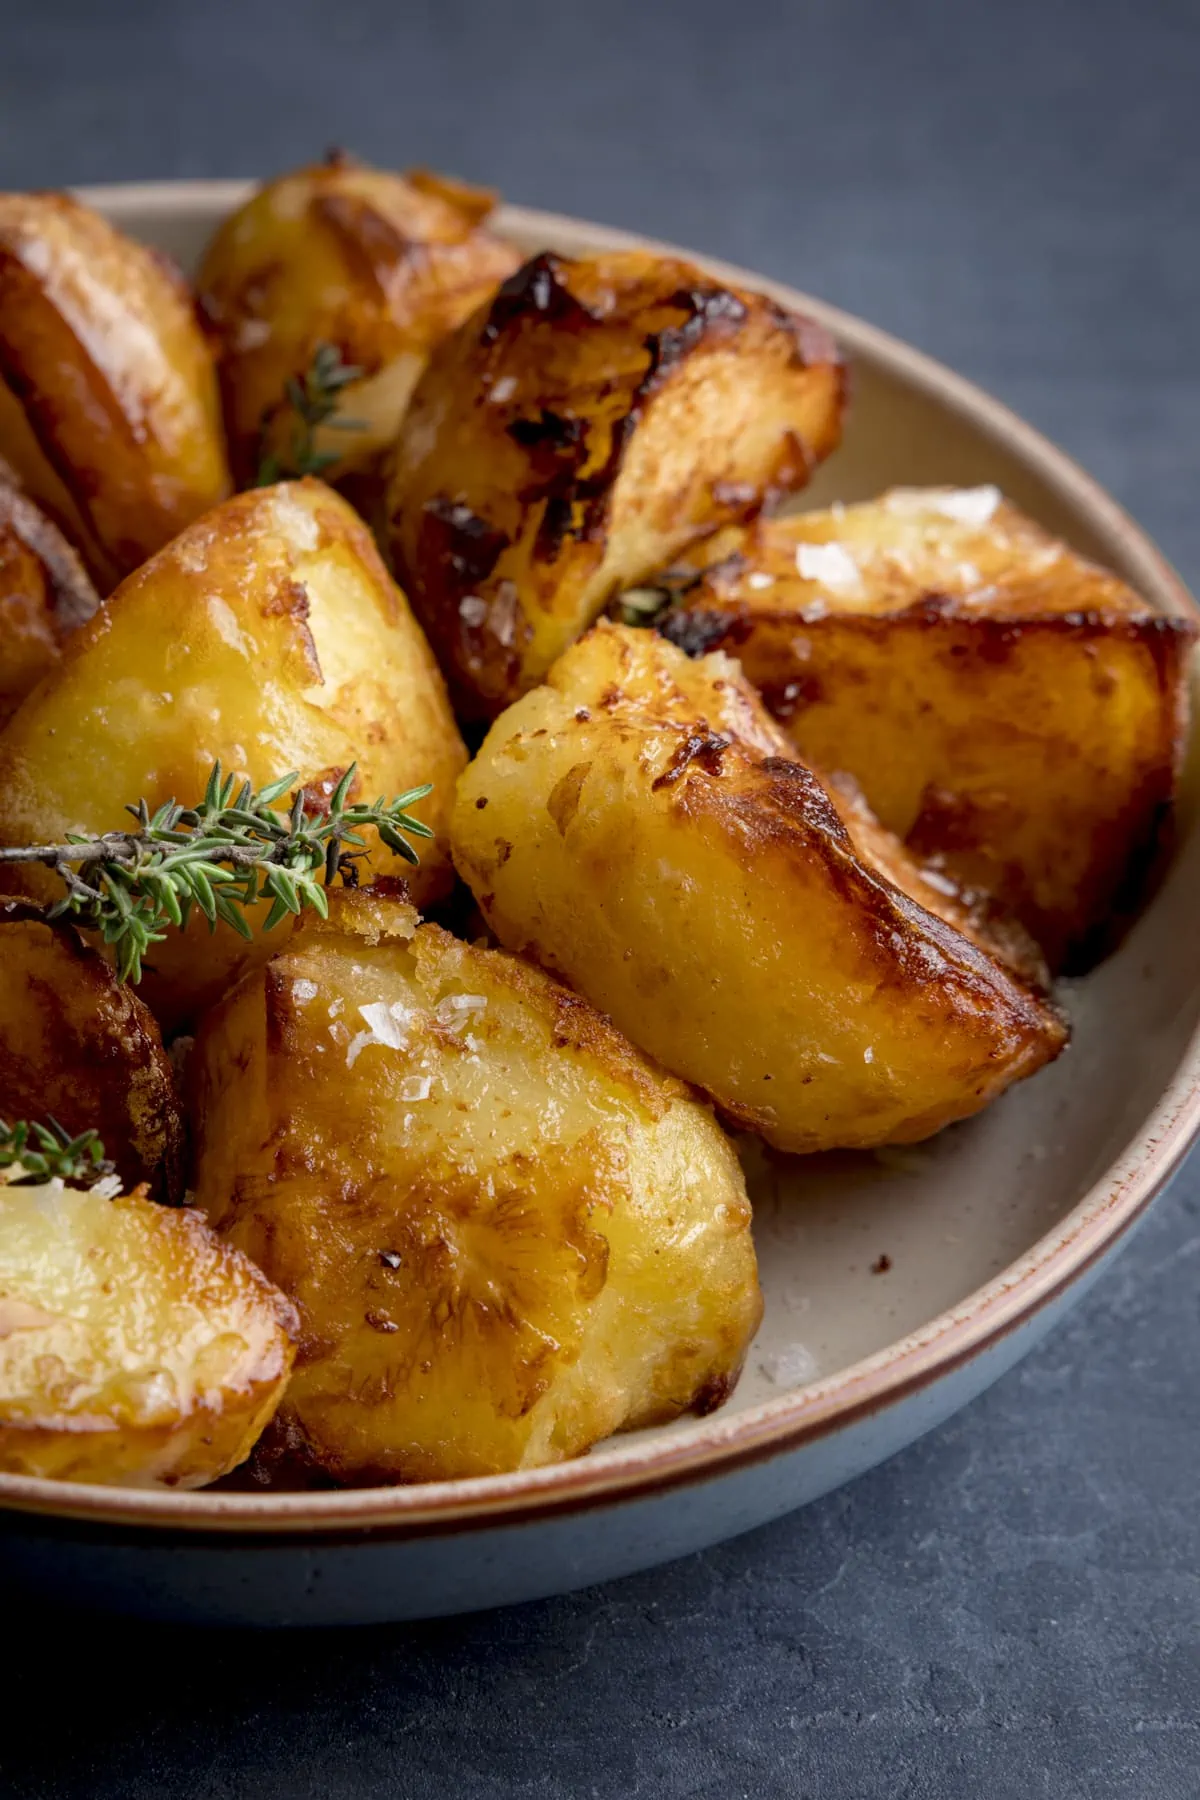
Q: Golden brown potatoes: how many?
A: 10